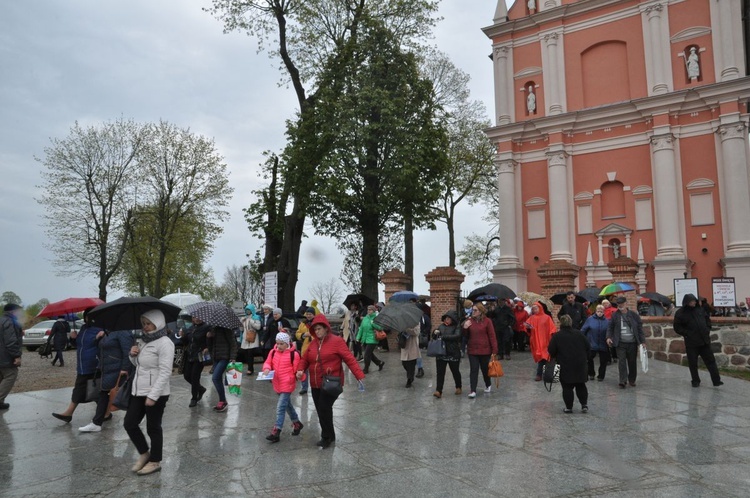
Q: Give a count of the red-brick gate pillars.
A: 4